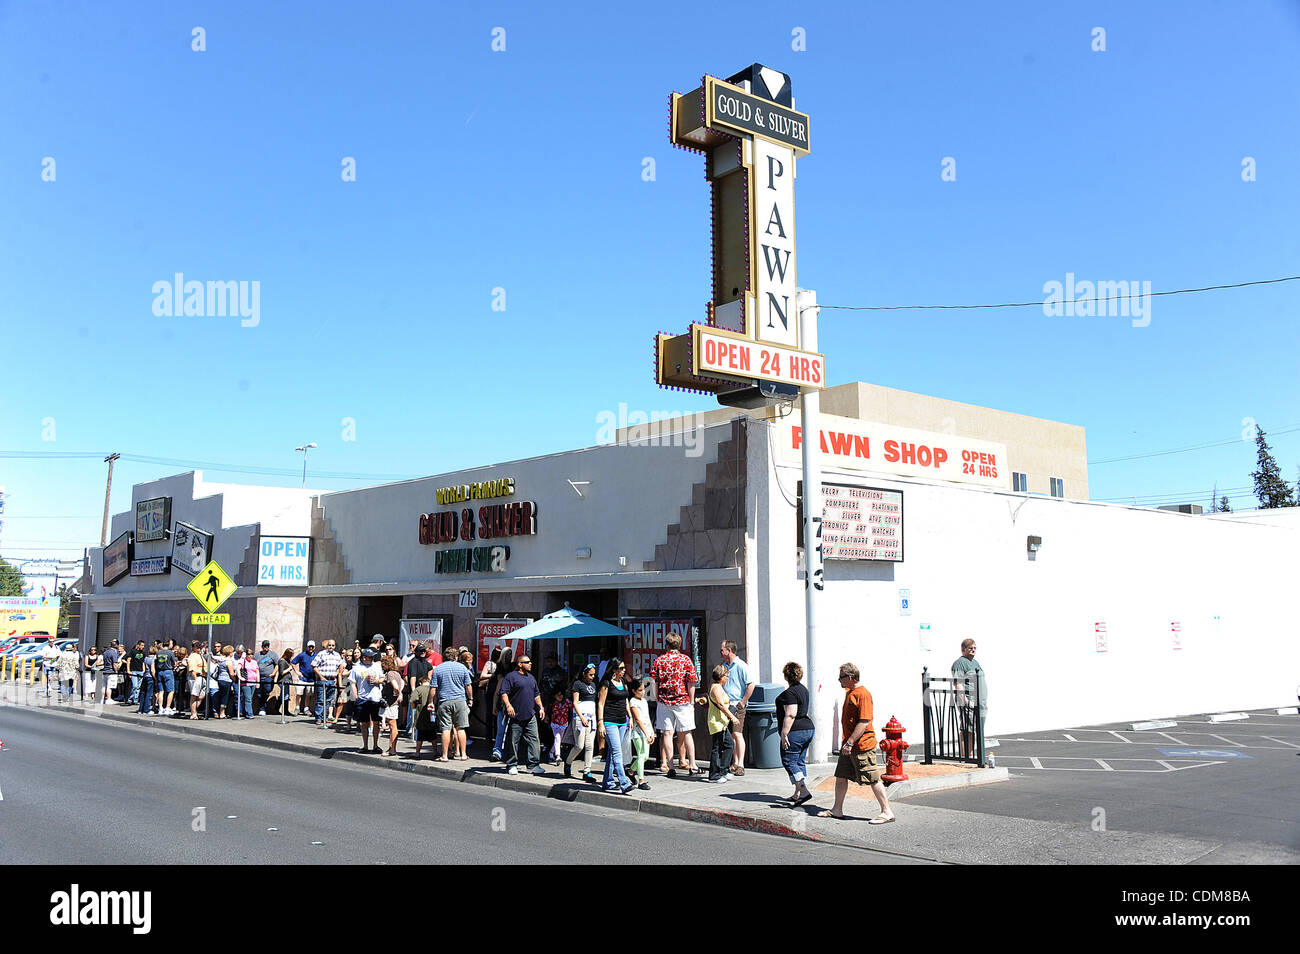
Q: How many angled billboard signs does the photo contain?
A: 2